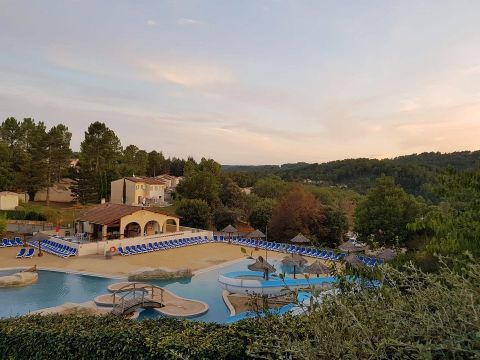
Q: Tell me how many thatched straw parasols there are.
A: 10